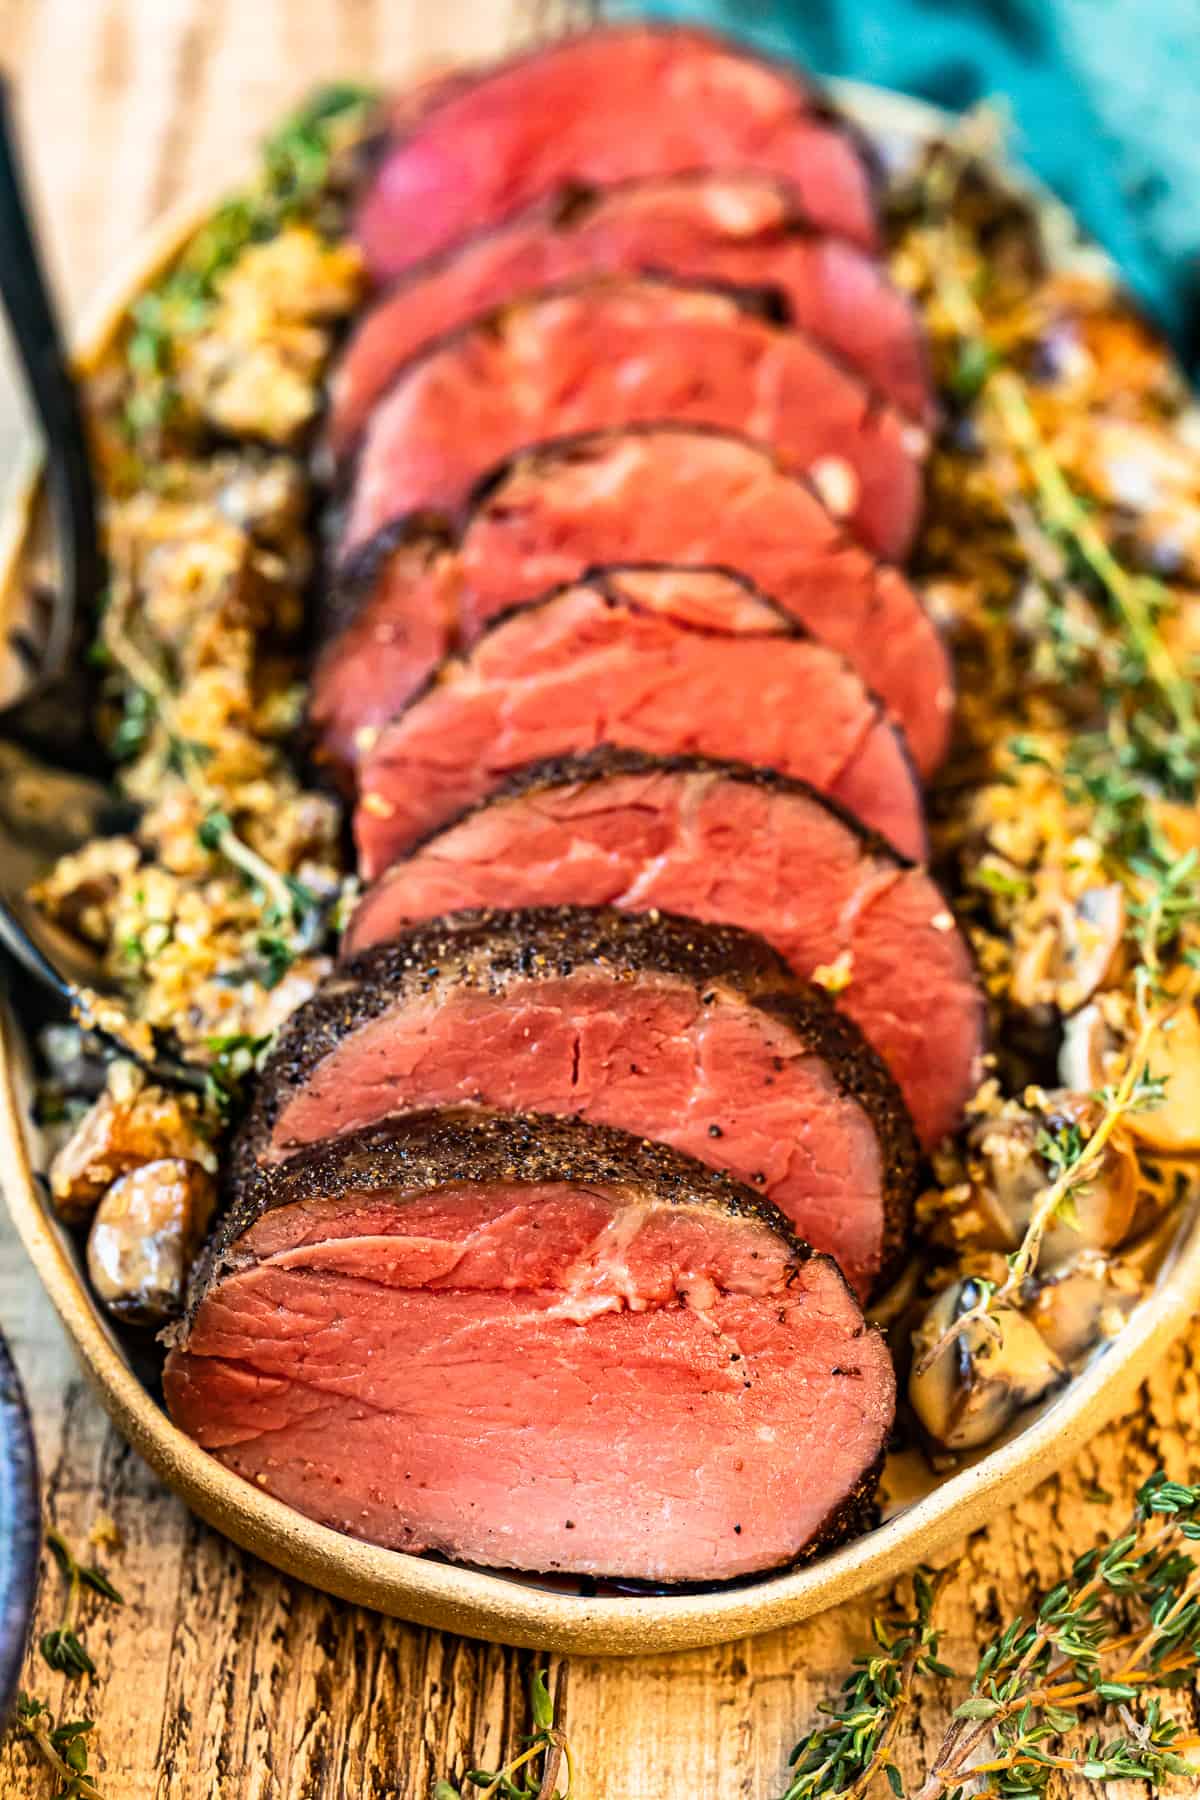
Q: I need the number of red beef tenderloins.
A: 8